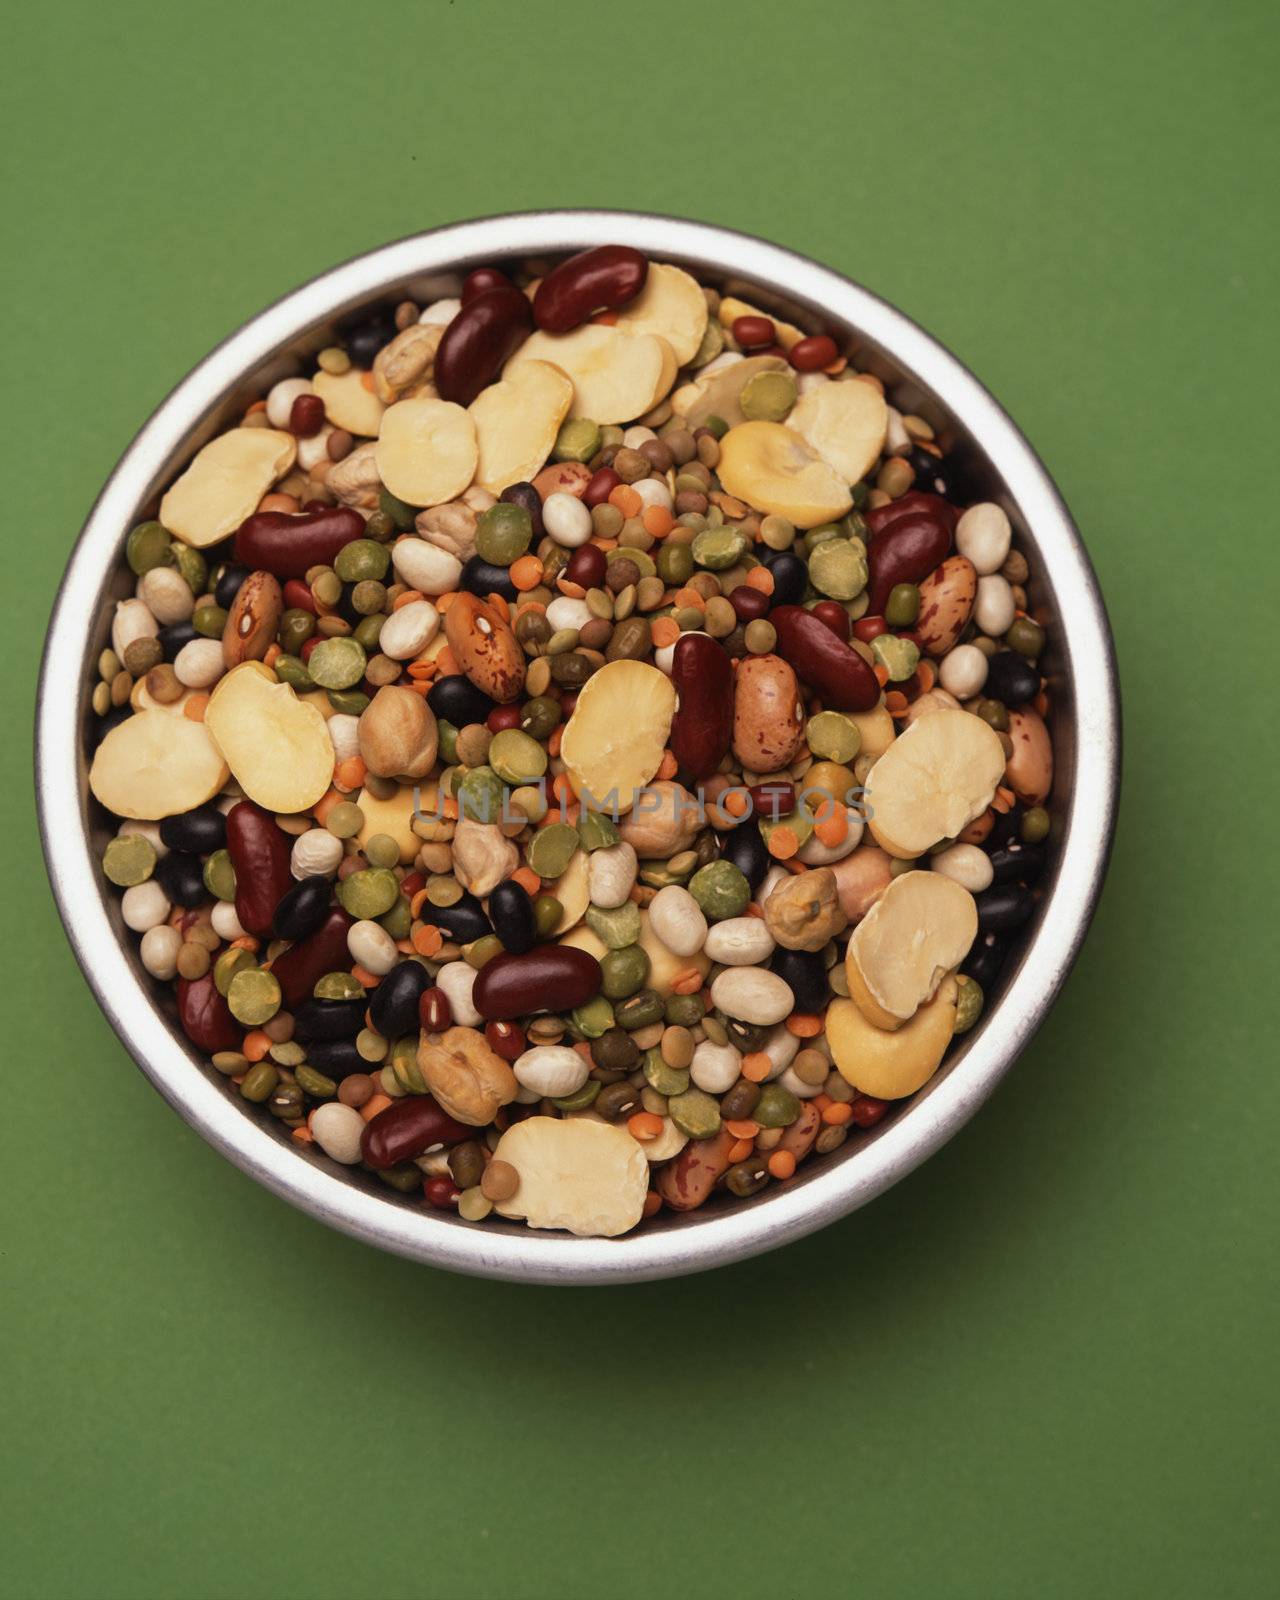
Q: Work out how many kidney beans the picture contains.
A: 13